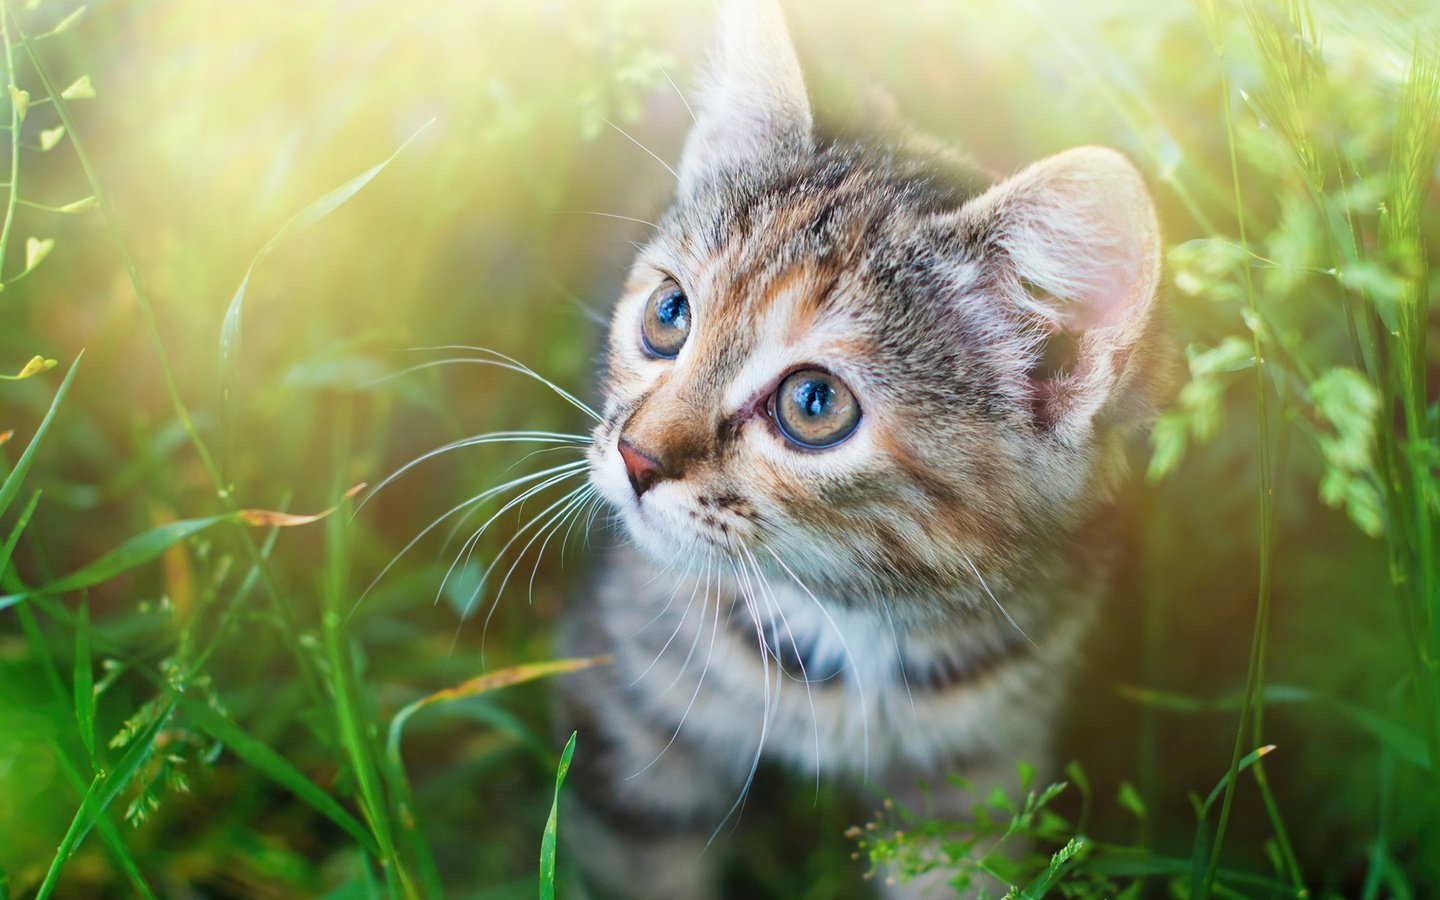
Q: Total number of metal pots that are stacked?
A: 0